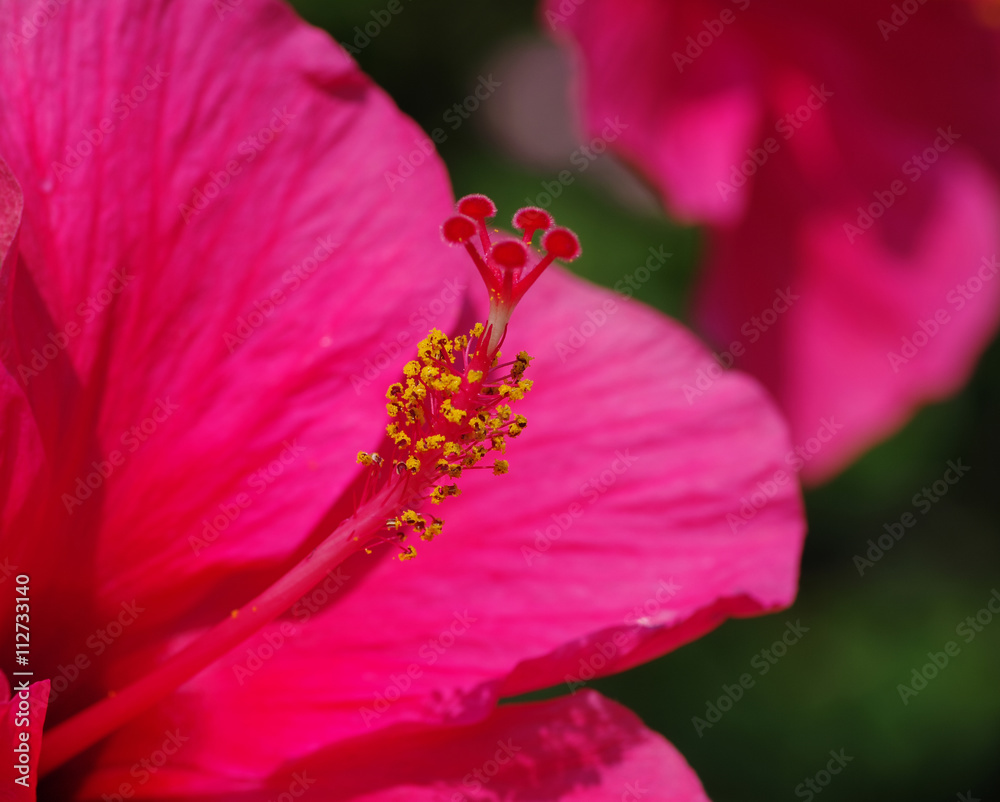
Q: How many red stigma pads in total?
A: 5